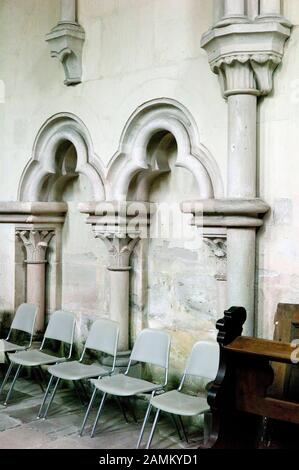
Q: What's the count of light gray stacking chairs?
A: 5